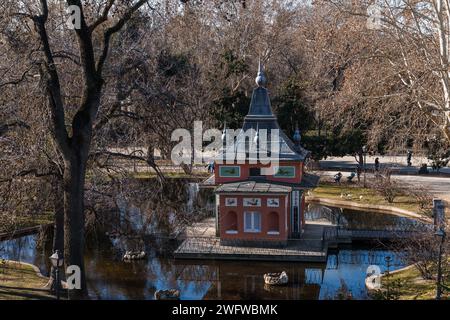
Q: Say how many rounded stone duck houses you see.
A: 3